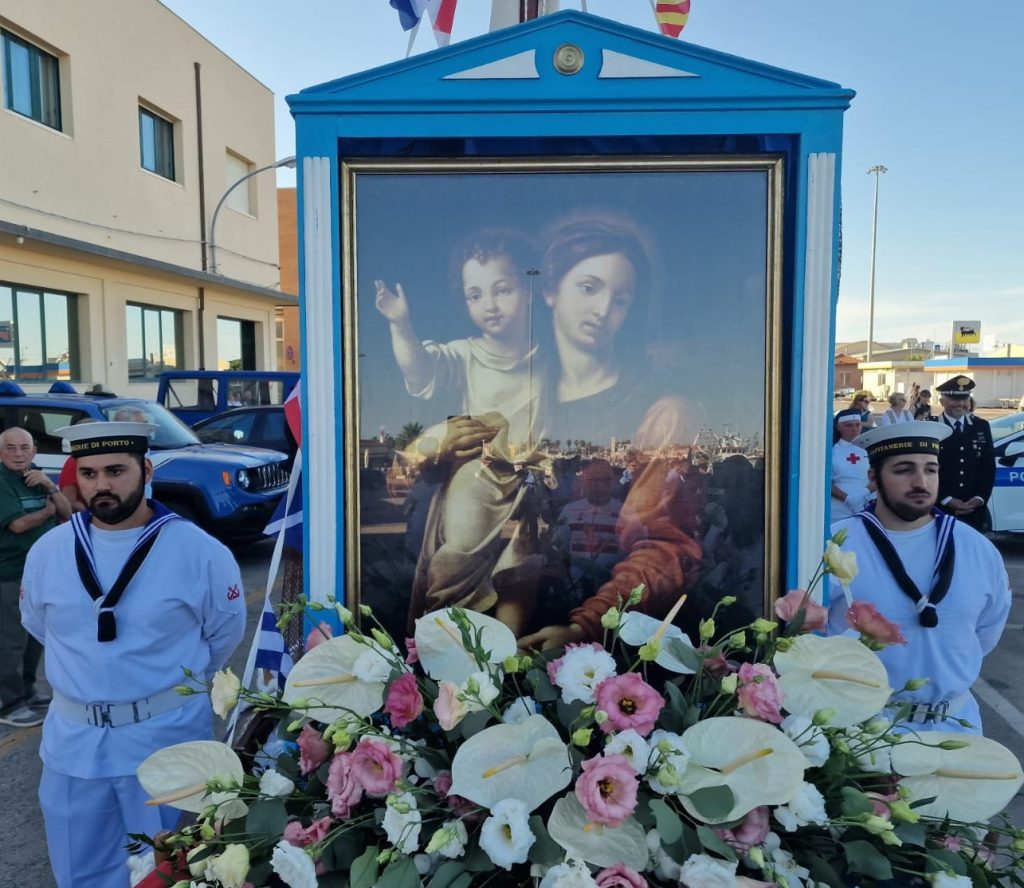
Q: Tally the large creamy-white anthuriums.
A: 9